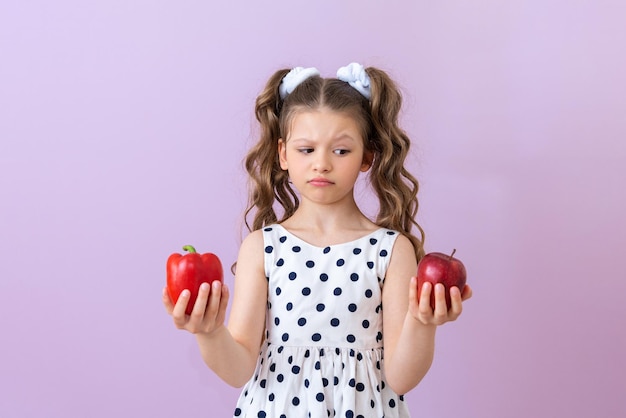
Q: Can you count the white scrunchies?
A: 2